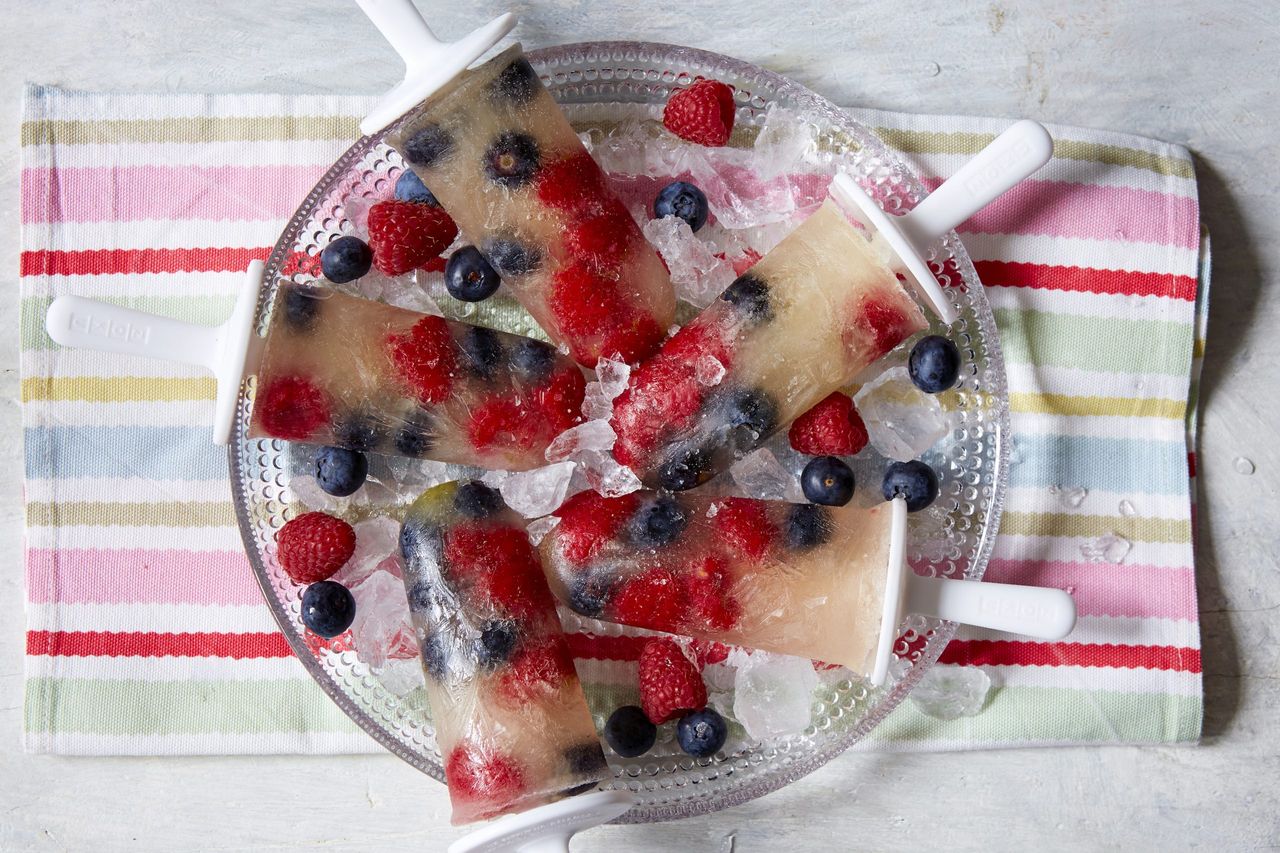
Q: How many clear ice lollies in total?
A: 5